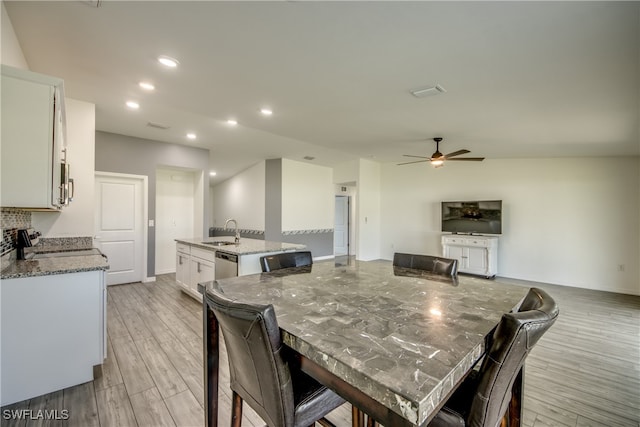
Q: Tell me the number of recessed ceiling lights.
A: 7